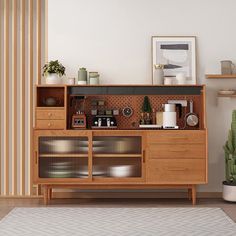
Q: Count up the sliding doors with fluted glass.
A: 2